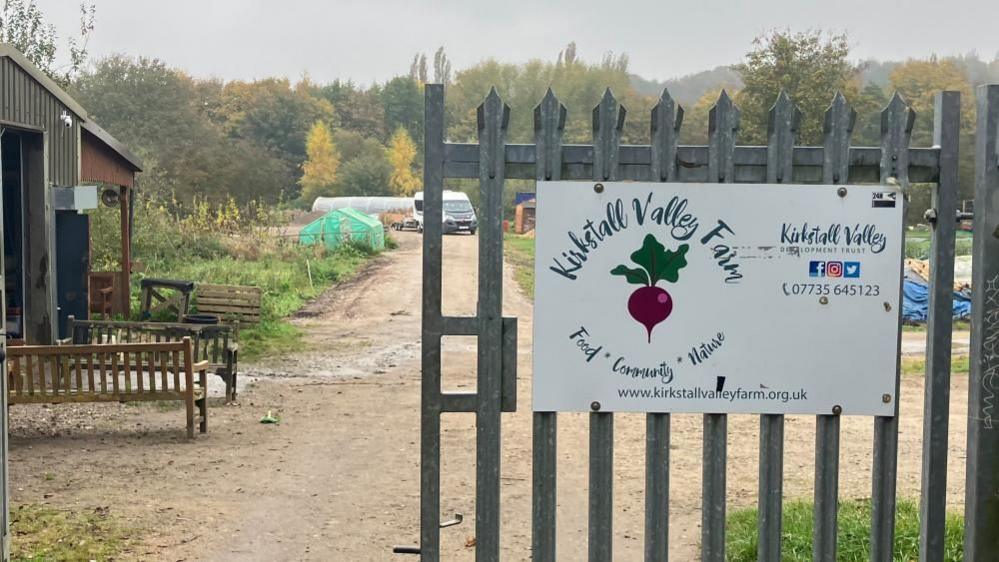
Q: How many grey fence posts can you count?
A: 11